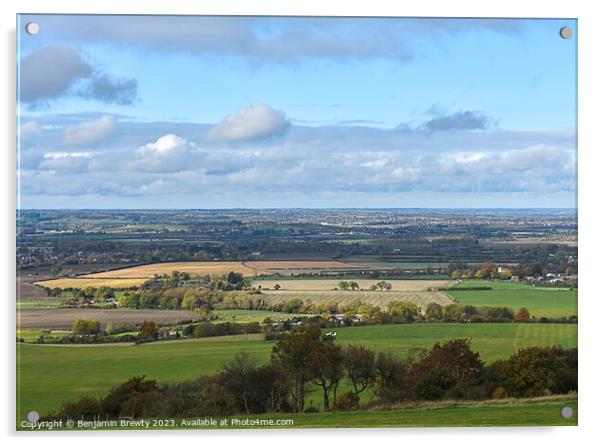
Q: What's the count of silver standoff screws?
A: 4